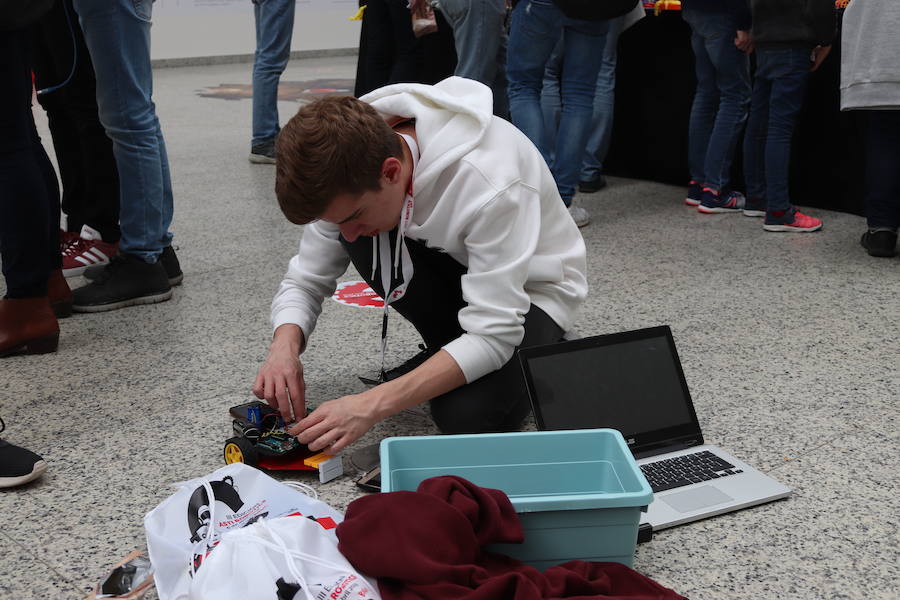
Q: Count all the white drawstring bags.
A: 2